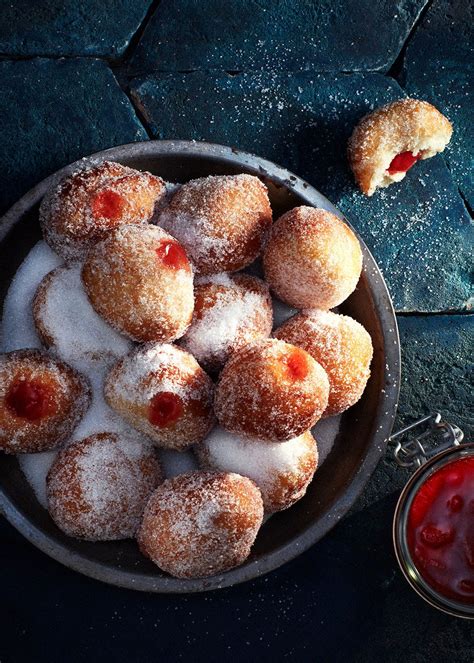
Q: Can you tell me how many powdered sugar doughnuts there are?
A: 14